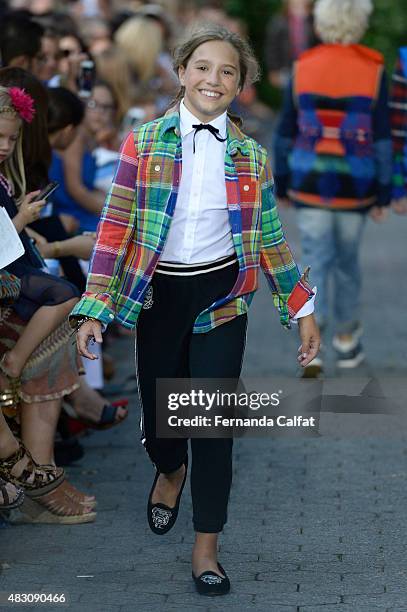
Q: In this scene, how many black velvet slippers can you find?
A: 2